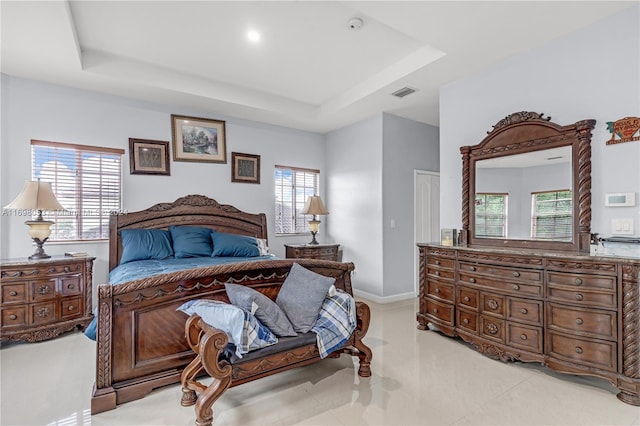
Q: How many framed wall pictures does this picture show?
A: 3